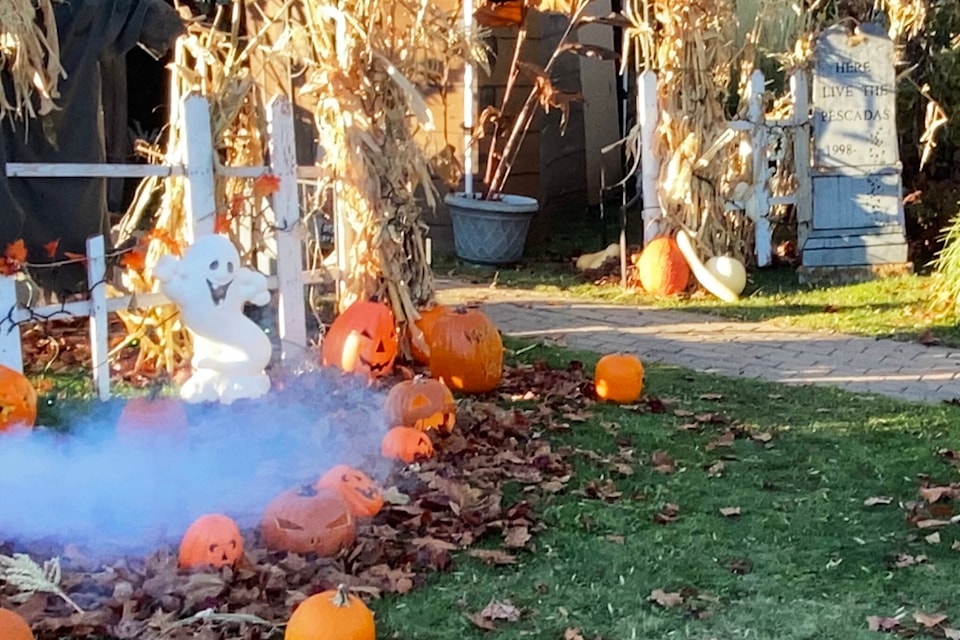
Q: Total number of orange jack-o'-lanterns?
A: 7